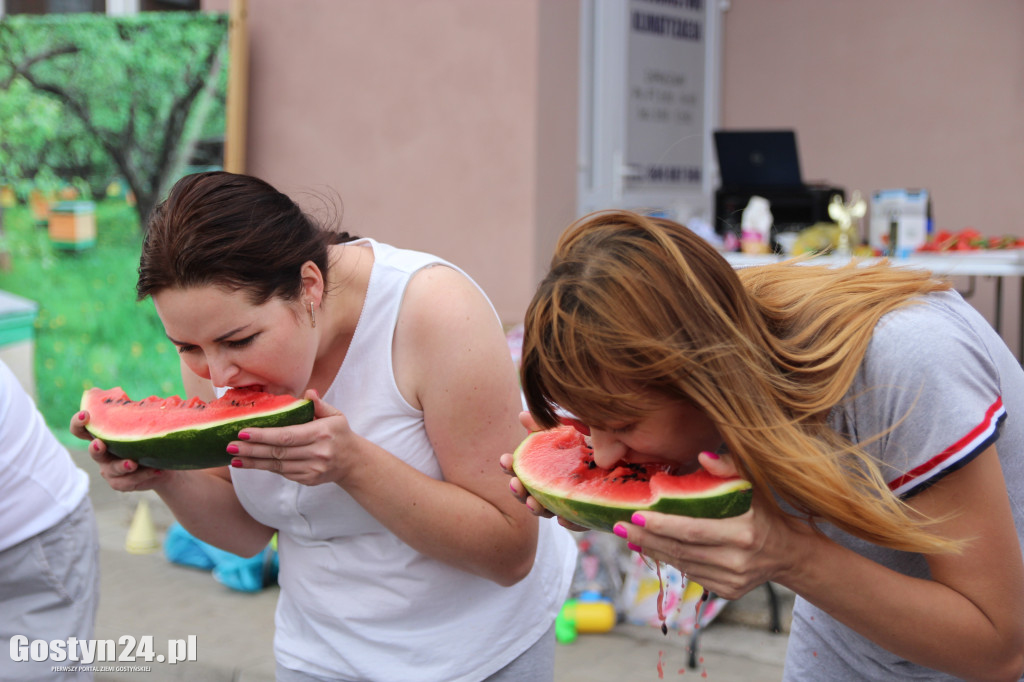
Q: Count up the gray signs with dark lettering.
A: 1